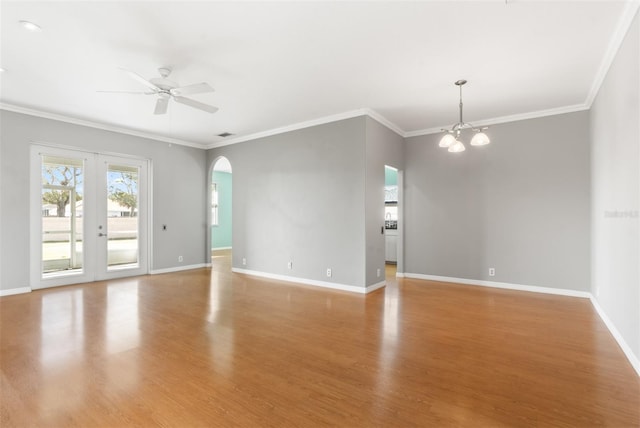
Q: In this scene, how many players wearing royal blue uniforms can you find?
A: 0